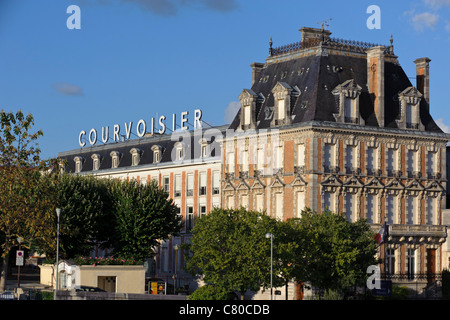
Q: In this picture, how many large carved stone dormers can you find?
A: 4